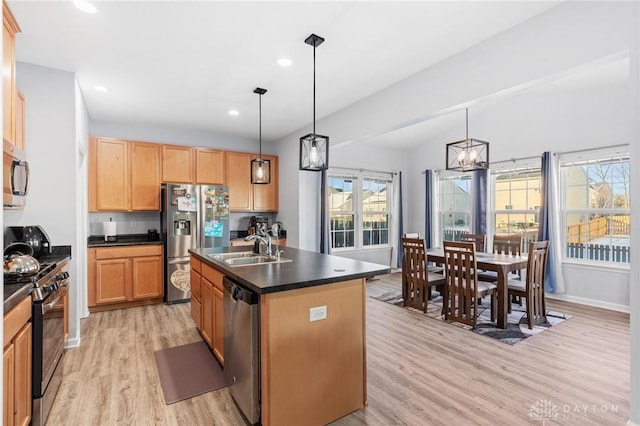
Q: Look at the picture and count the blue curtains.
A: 5